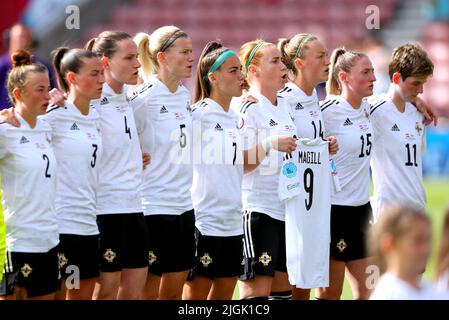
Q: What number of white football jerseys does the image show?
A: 10